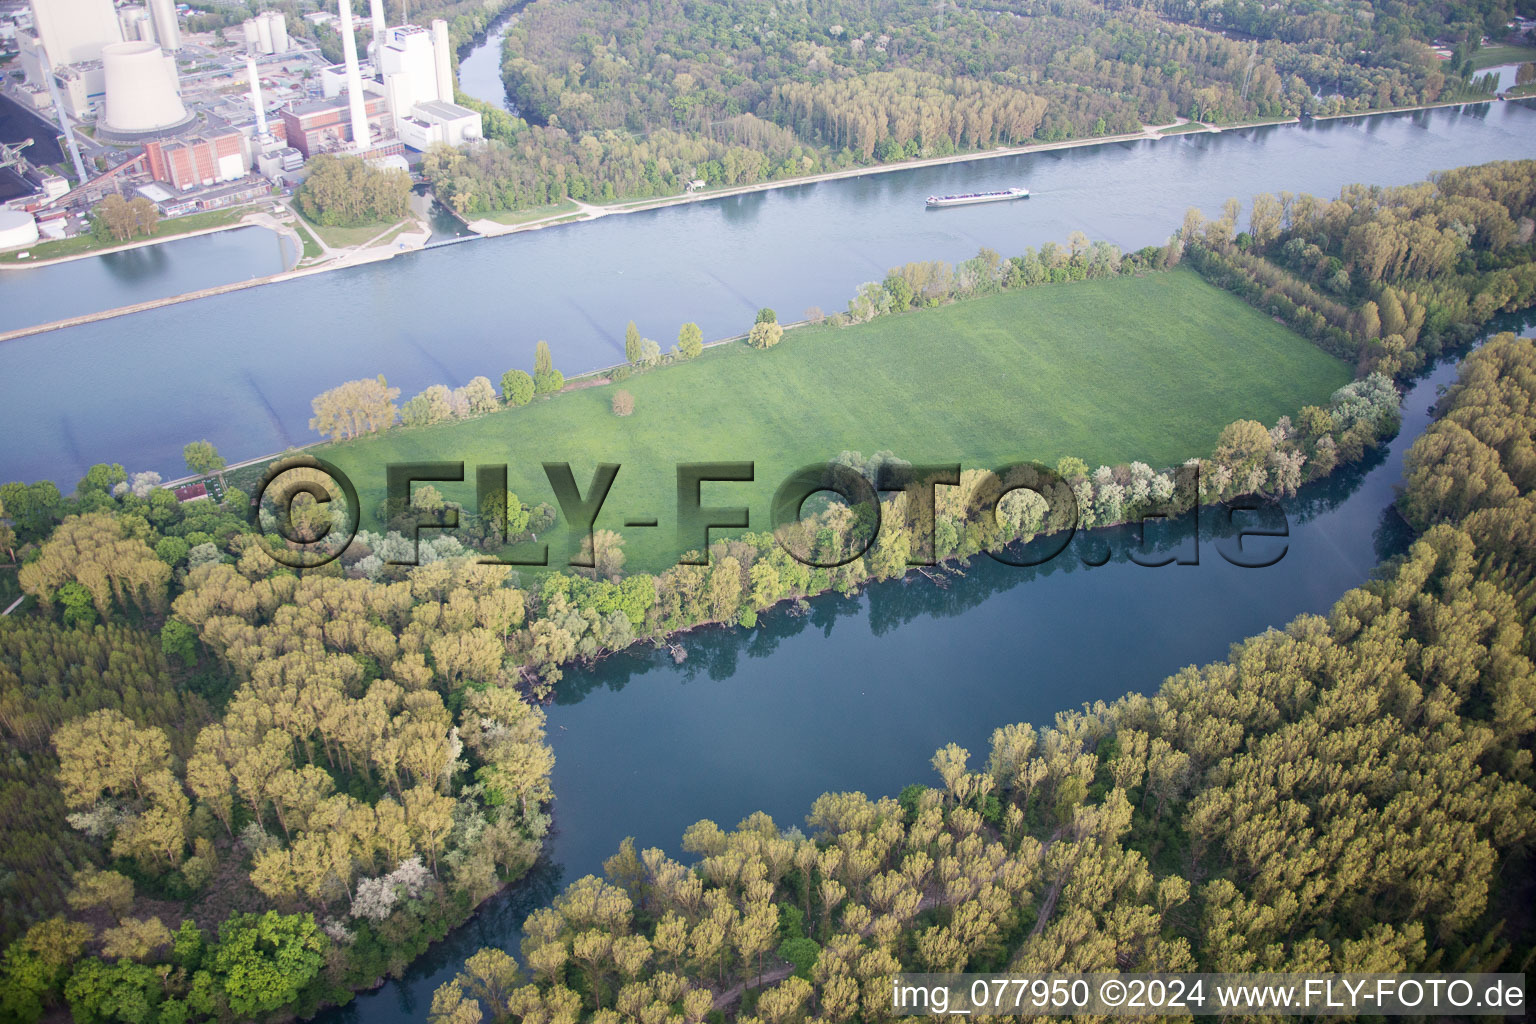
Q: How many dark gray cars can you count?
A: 0